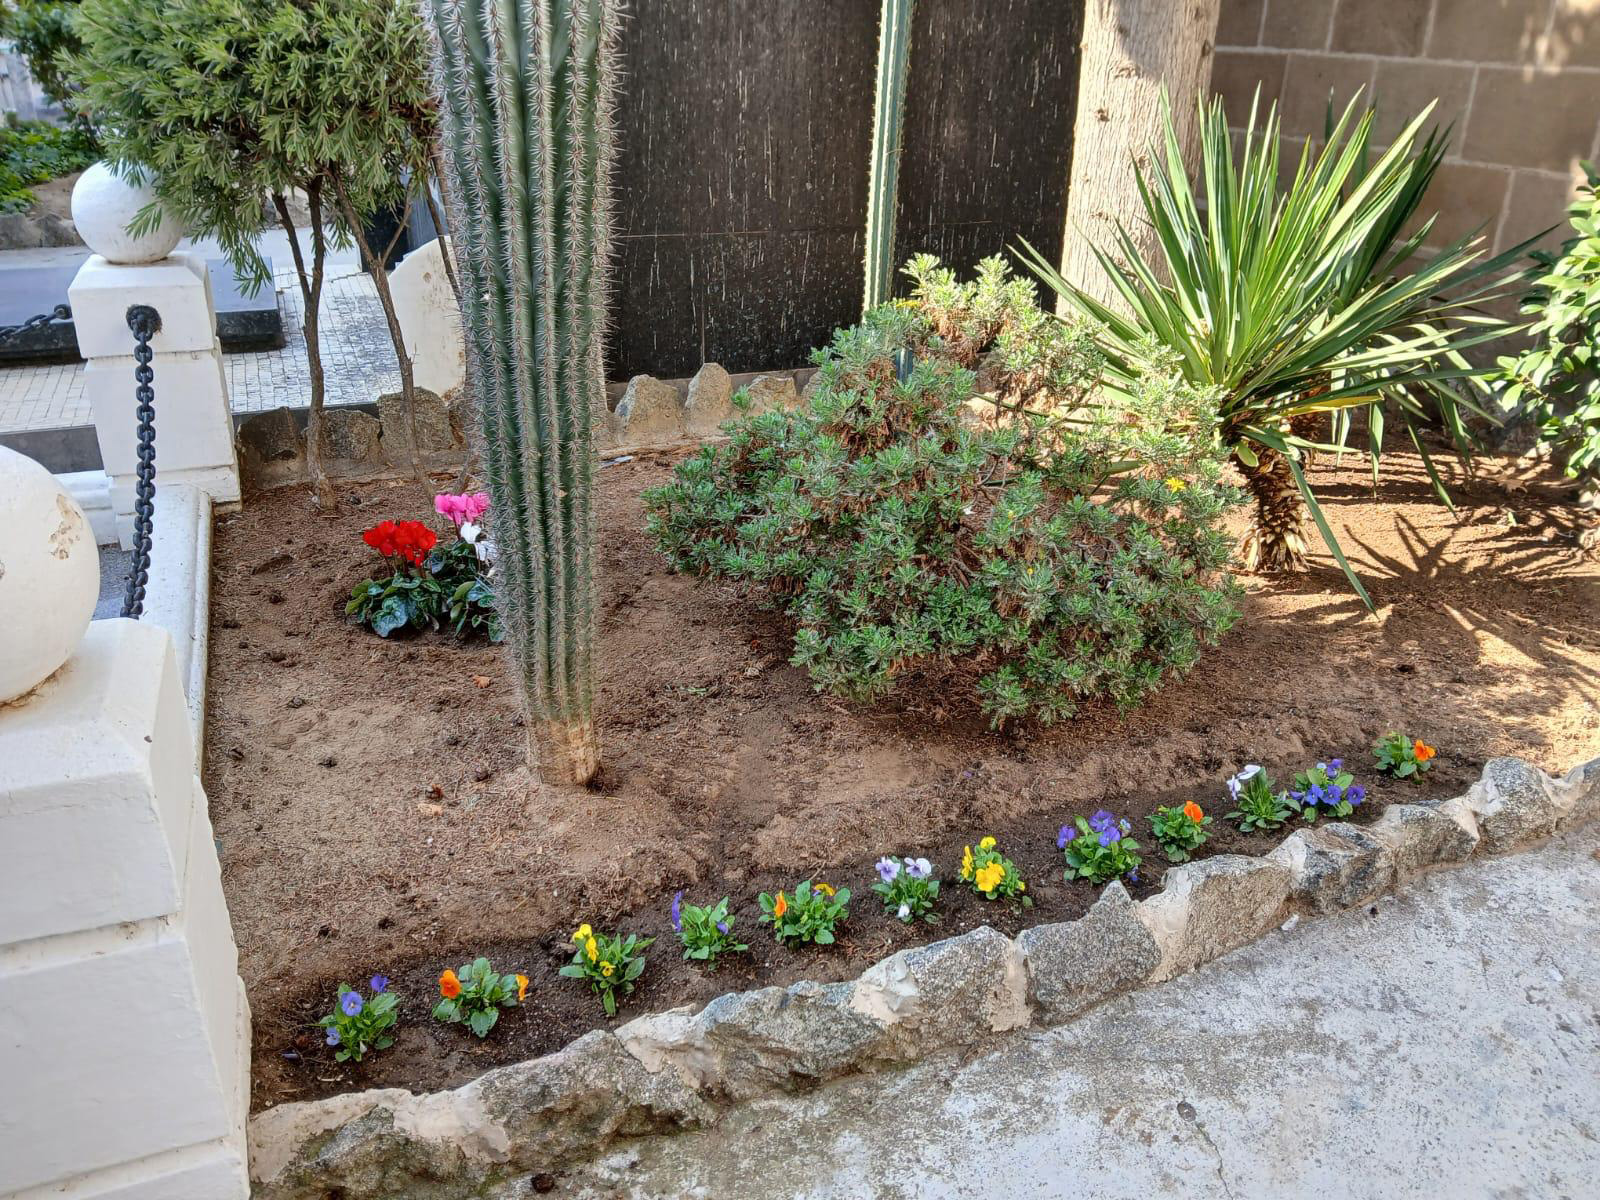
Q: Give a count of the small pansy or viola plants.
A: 12